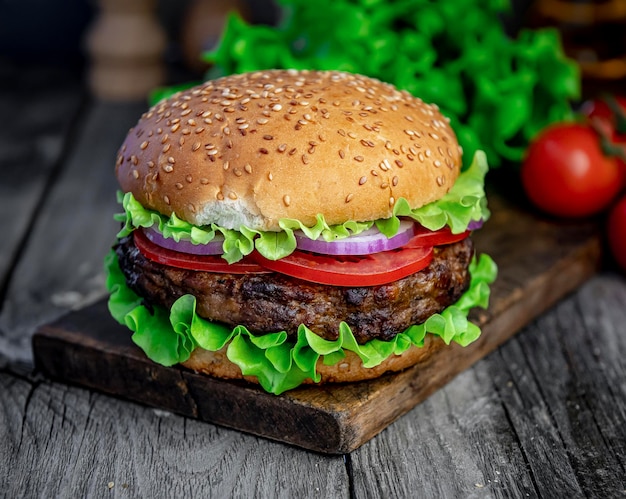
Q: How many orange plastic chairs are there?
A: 0